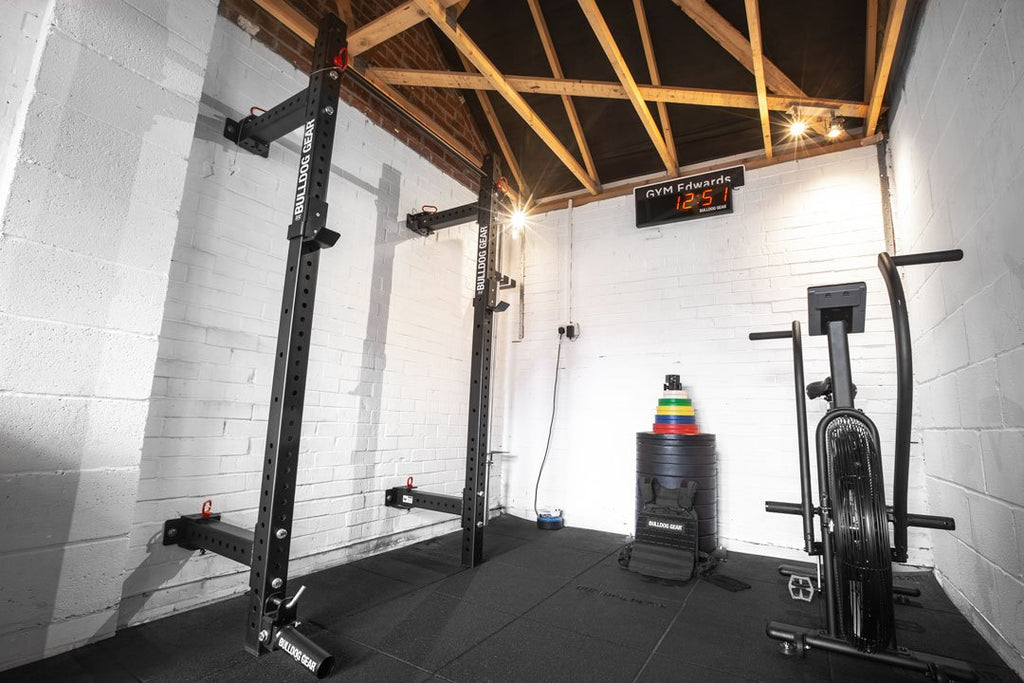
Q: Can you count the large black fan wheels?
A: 1